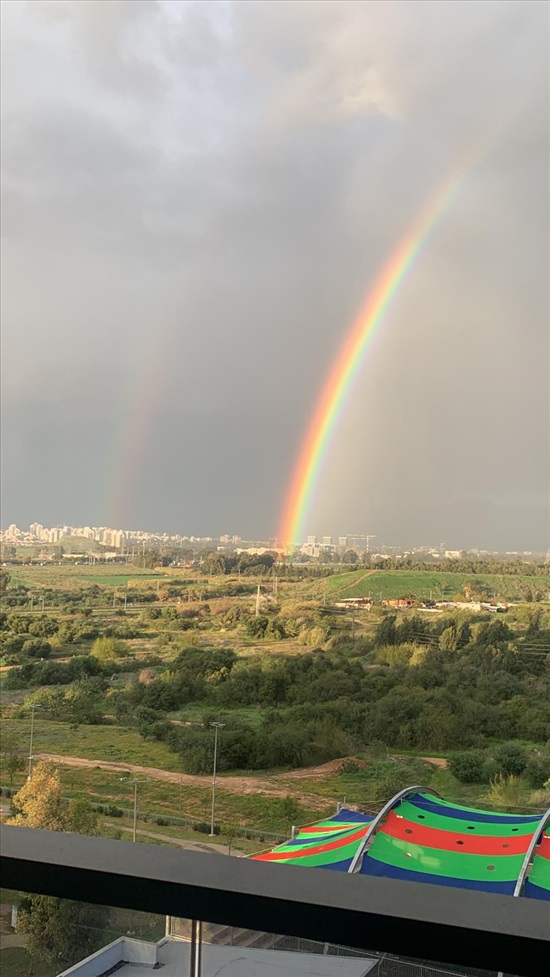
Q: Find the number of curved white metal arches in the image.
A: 2